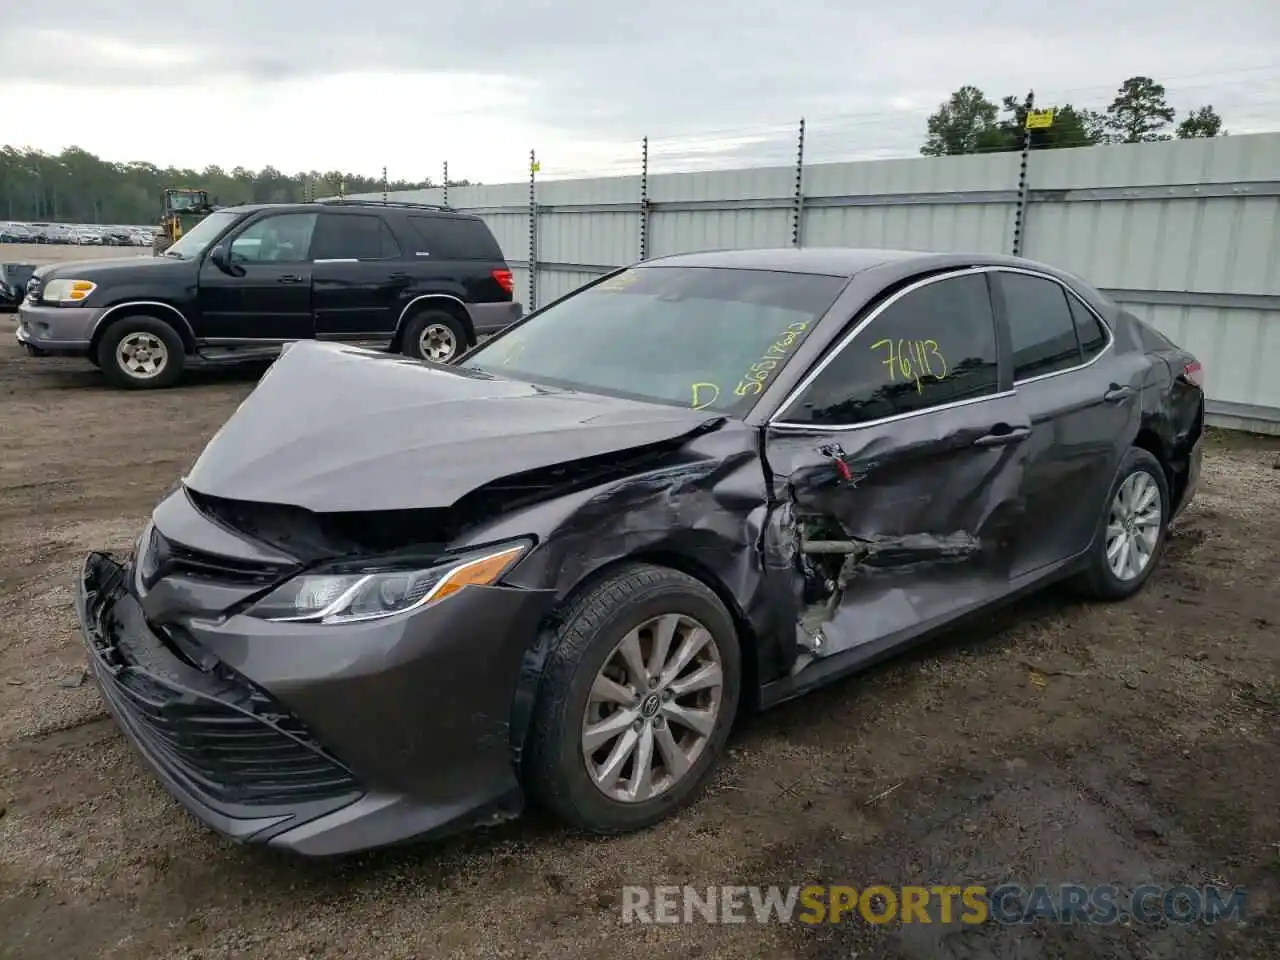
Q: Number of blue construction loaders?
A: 0